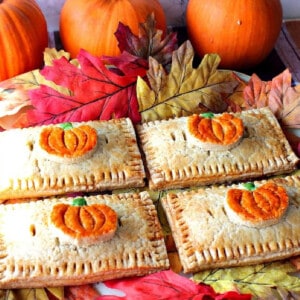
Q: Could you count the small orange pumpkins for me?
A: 4